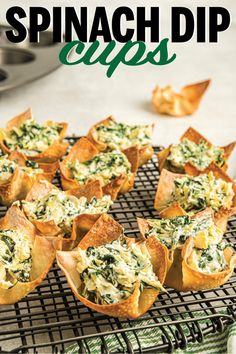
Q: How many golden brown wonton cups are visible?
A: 11